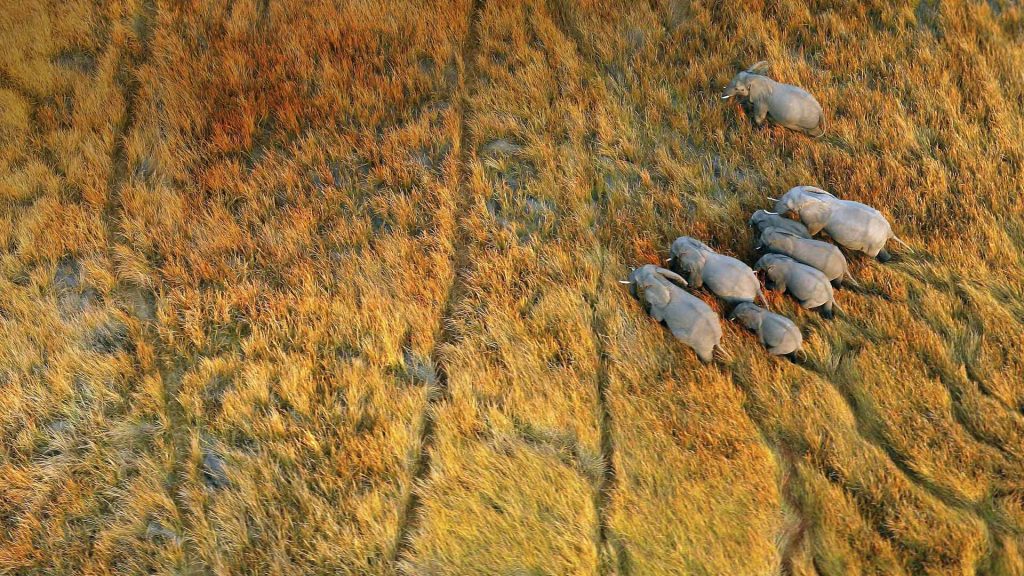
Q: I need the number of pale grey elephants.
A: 8